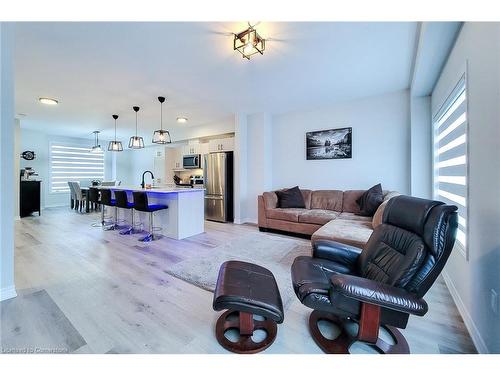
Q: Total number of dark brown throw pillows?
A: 2